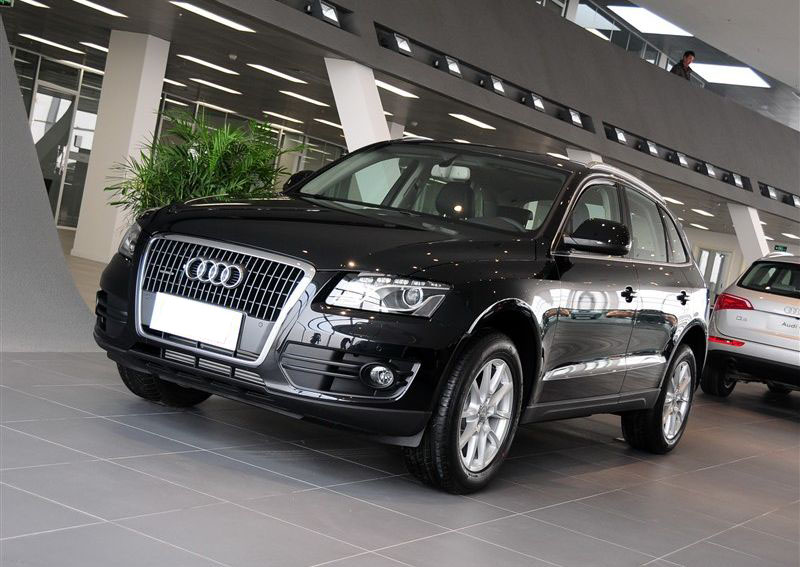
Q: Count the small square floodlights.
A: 13